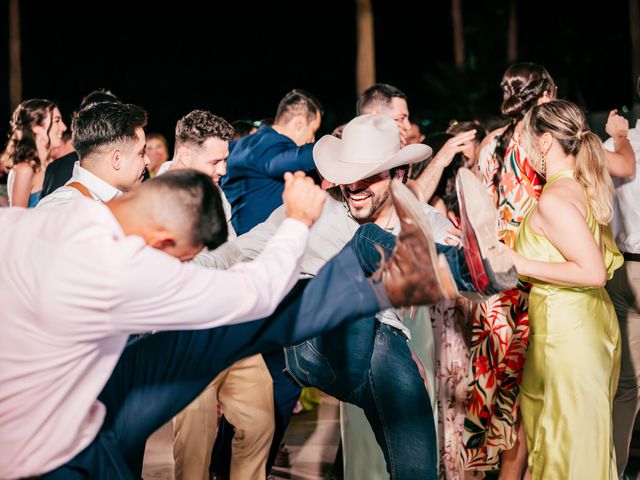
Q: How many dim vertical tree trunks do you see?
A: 5